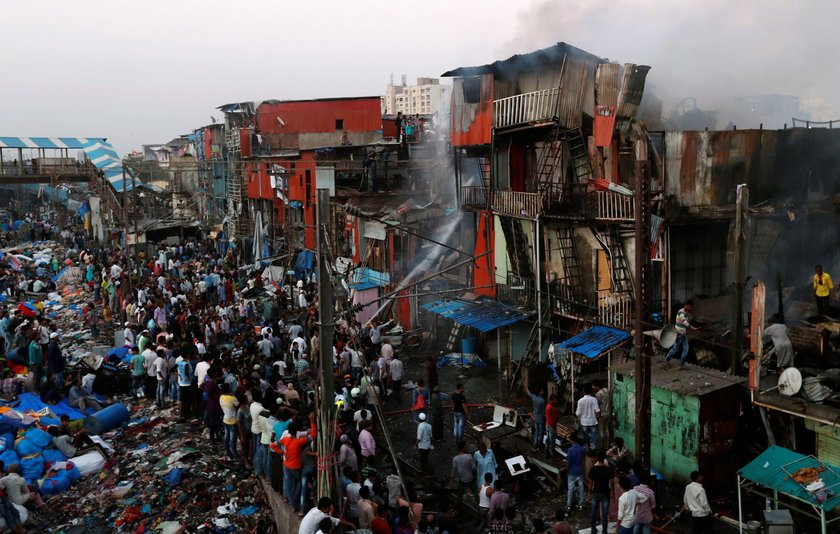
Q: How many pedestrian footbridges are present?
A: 1